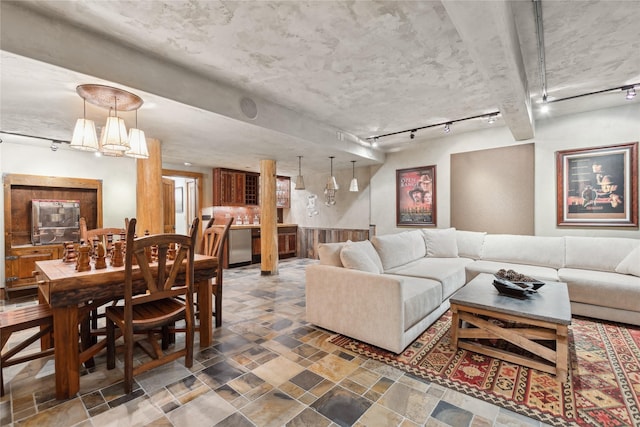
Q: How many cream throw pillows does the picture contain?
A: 3